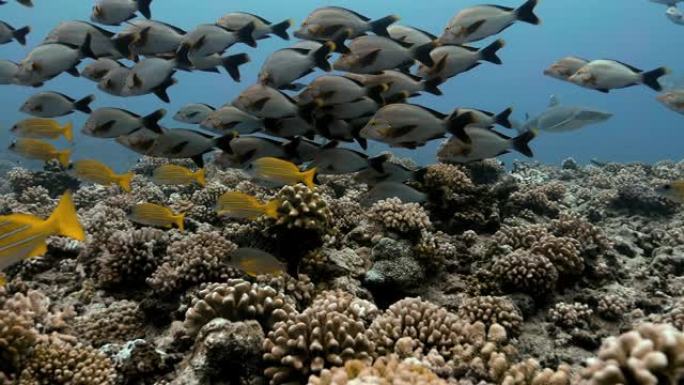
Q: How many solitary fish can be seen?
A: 1